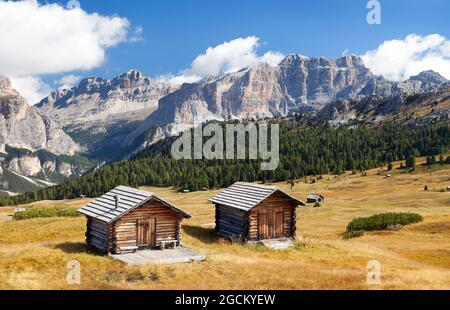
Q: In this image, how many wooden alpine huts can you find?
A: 2